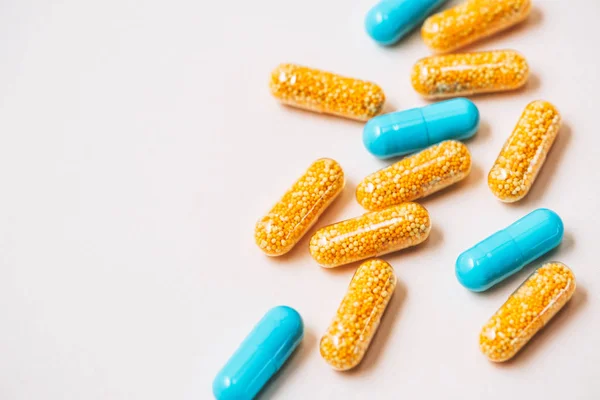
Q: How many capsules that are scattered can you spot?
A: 13